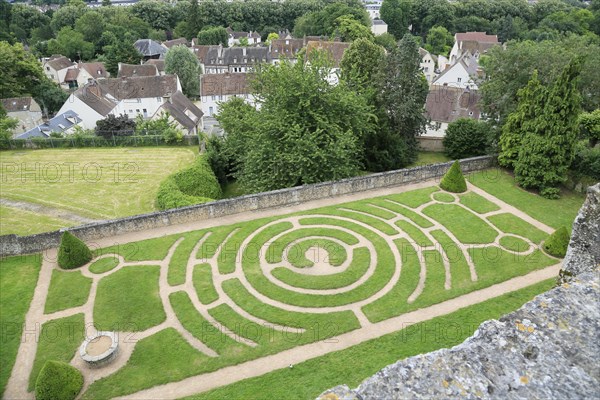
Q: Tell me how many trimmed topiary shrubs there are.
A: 4